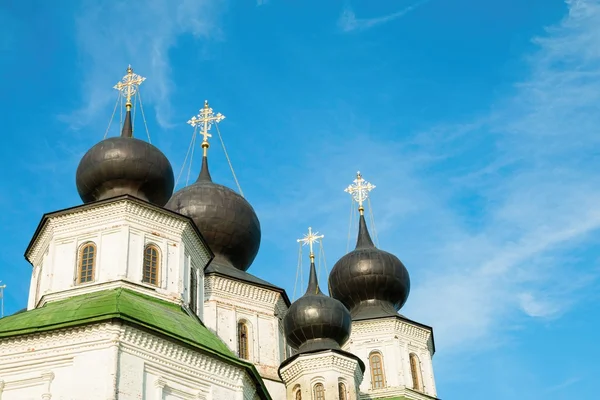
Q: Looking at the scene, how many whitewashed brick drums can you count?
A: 4